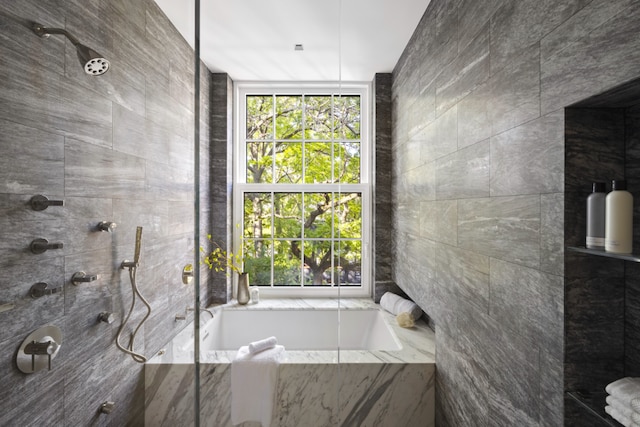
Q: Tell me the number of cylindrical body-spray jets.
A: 3